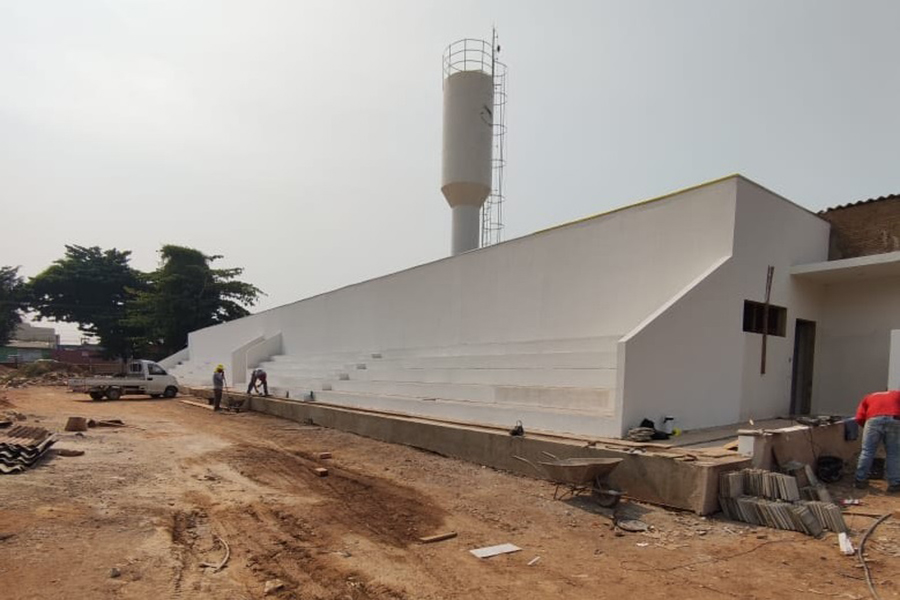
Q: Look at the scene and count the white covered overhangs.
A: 1